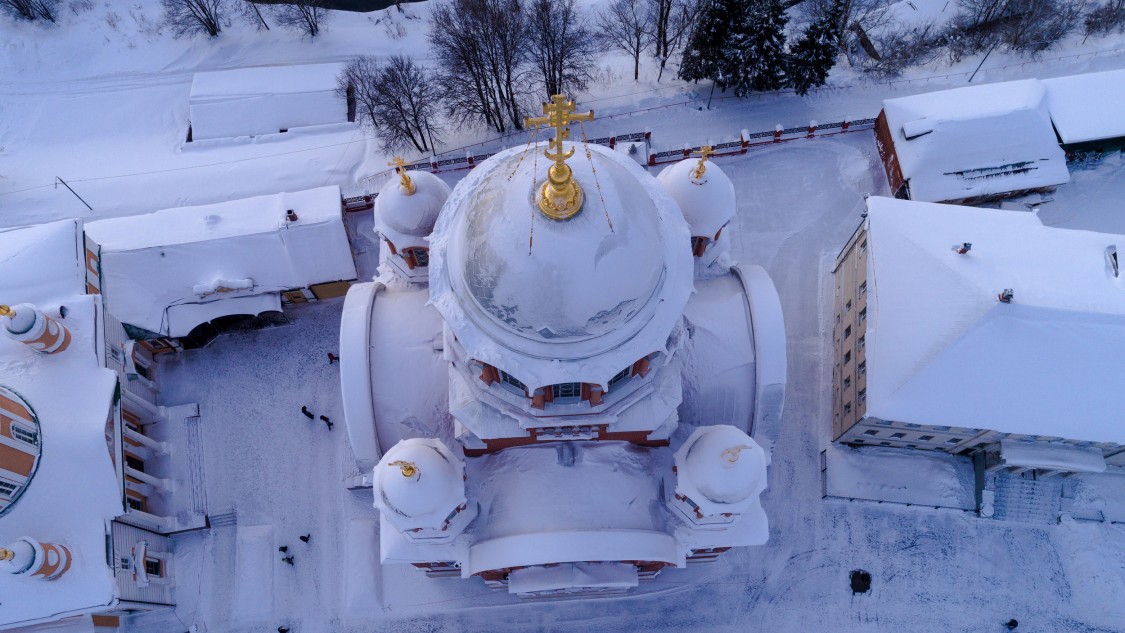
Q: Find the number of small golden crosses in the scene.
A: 4